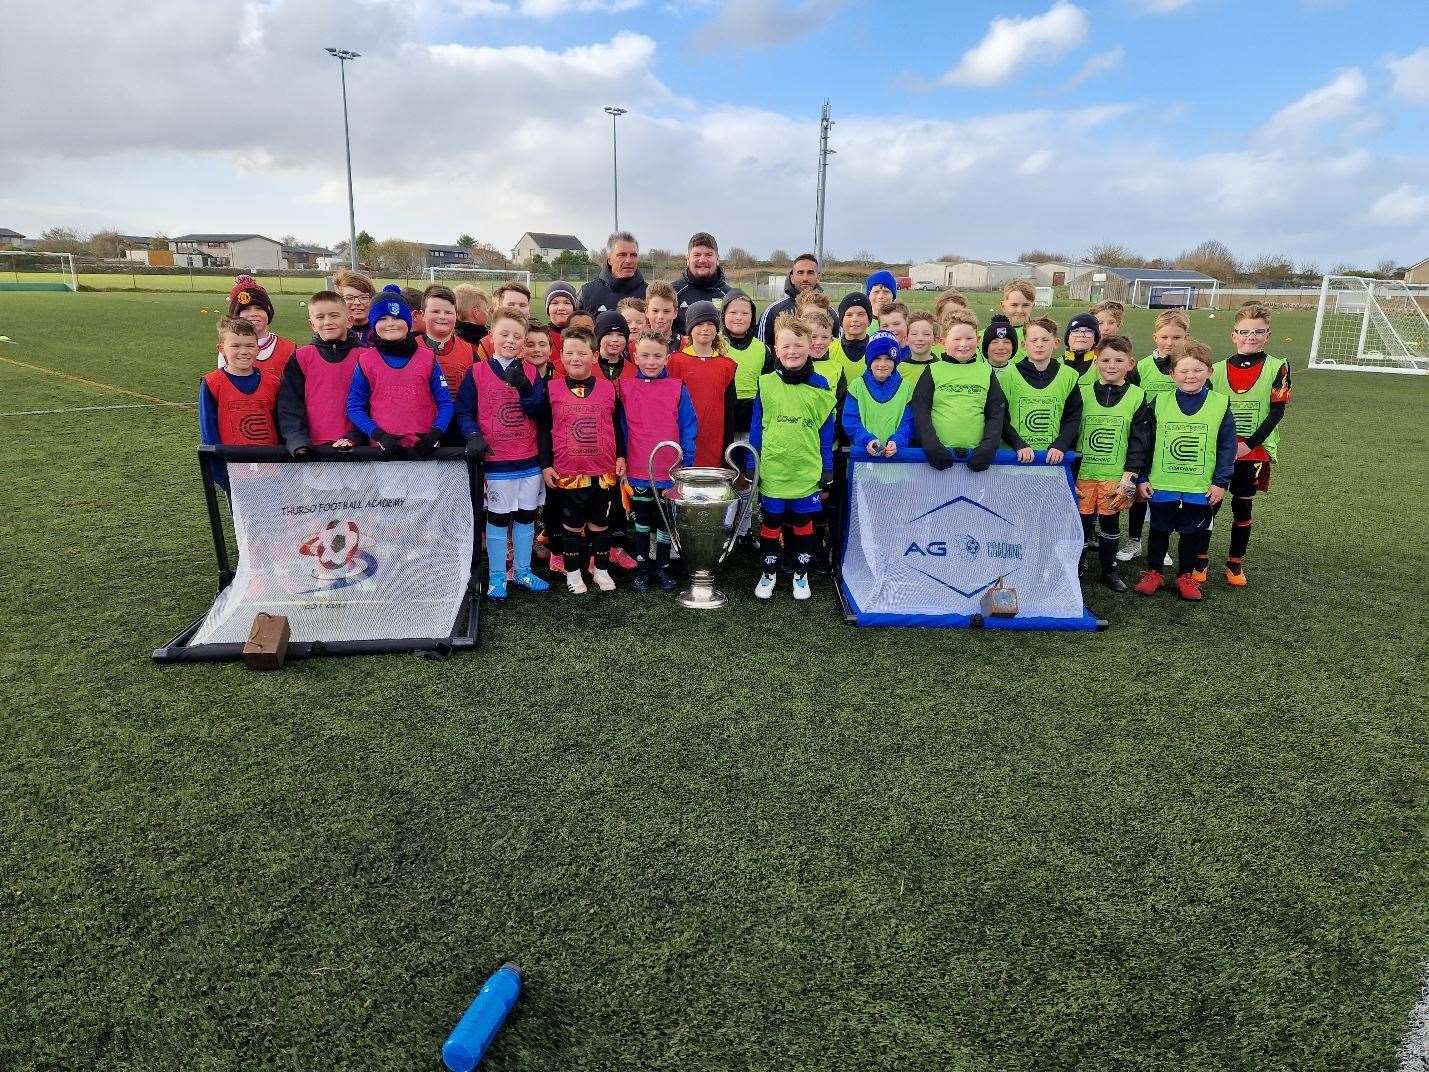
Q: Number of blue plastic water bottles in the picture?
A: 1